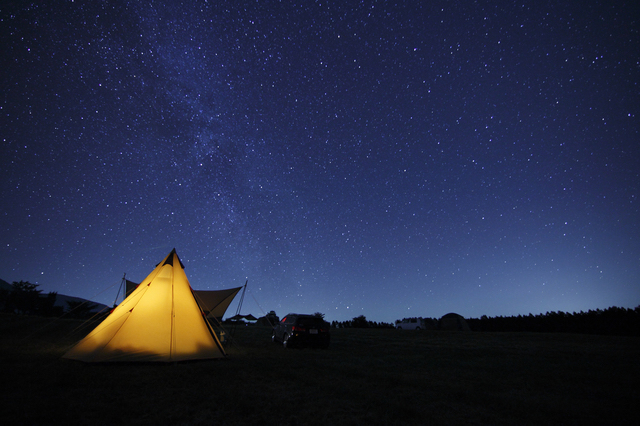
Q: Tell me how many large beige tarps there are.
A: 1